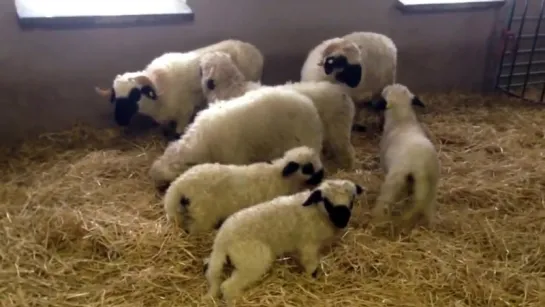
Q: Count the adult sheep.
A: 4